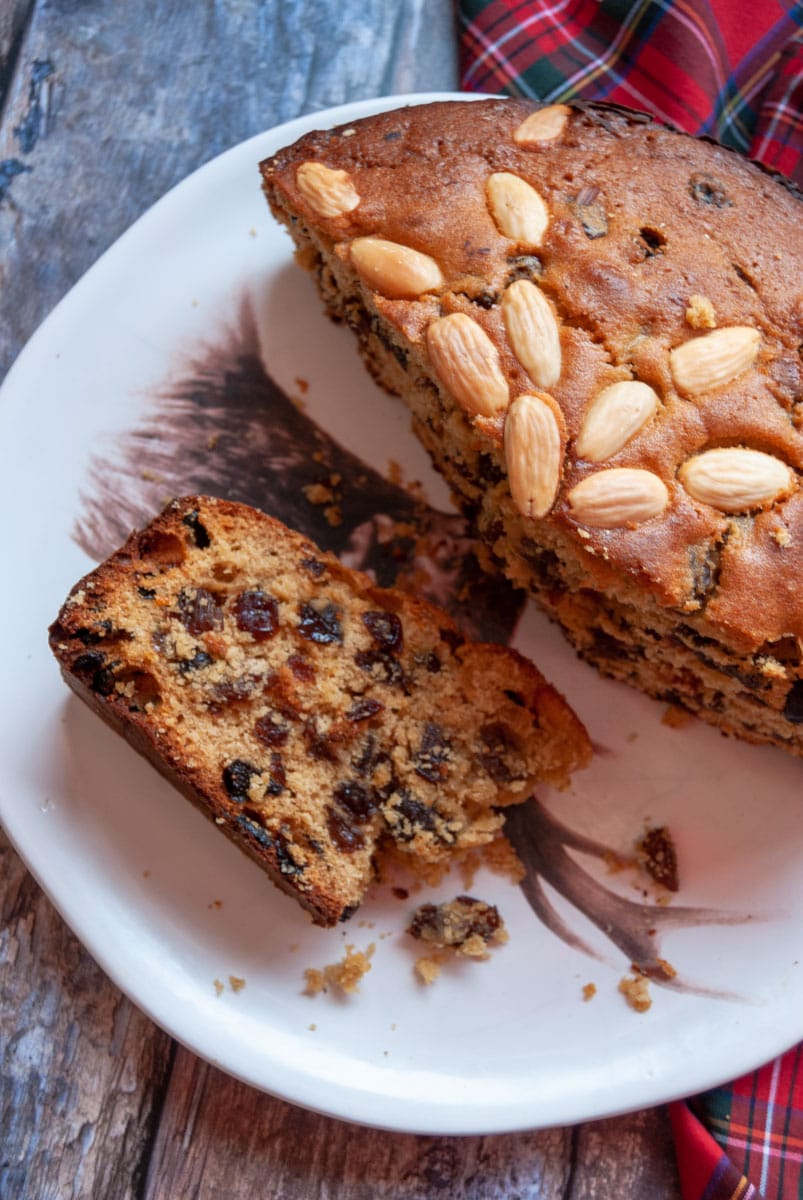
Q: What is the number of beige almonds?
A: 11